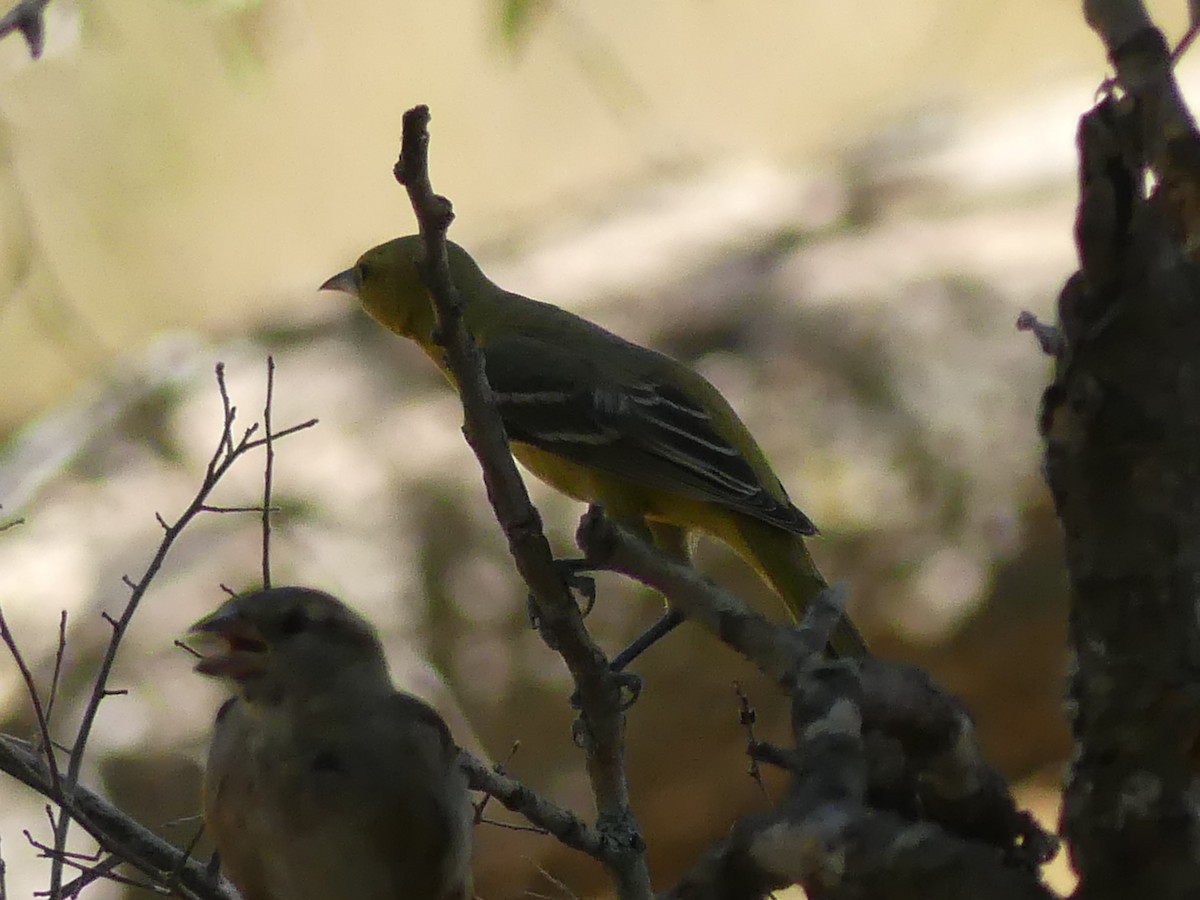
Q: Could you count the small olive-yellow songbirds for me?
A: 1